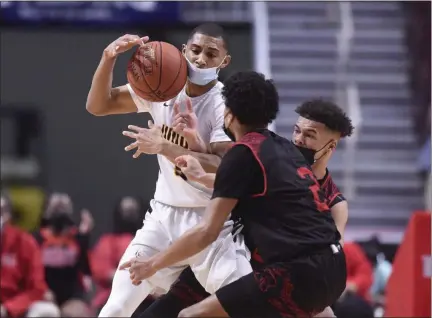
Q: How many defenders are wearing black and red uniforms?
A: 2